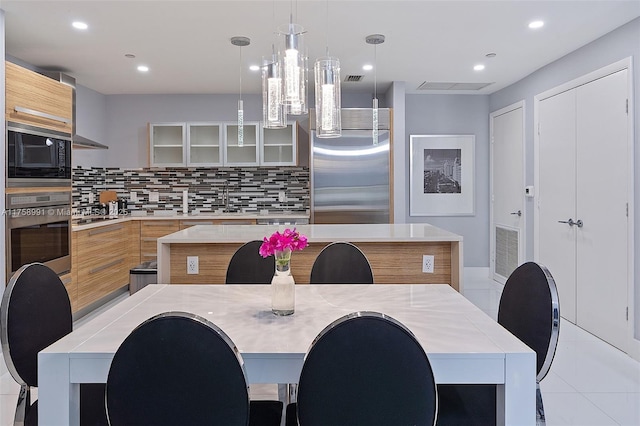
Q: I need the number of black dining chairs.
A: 6